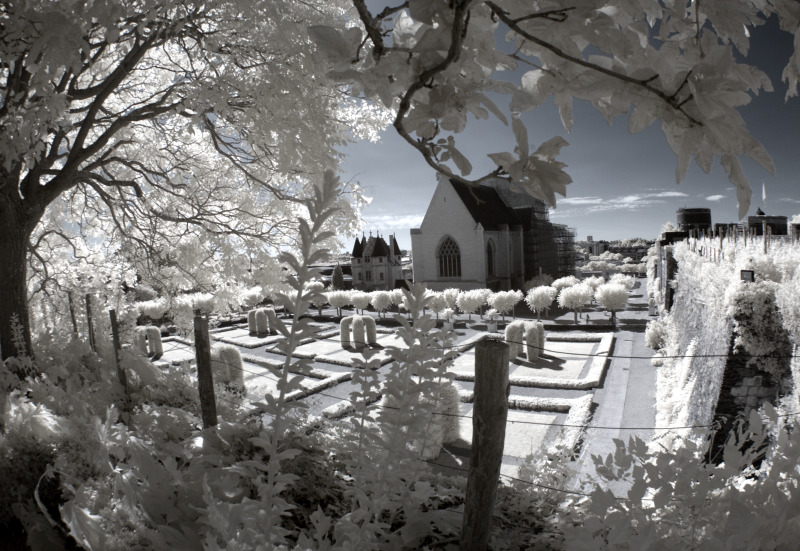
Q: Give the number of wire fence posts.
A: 5